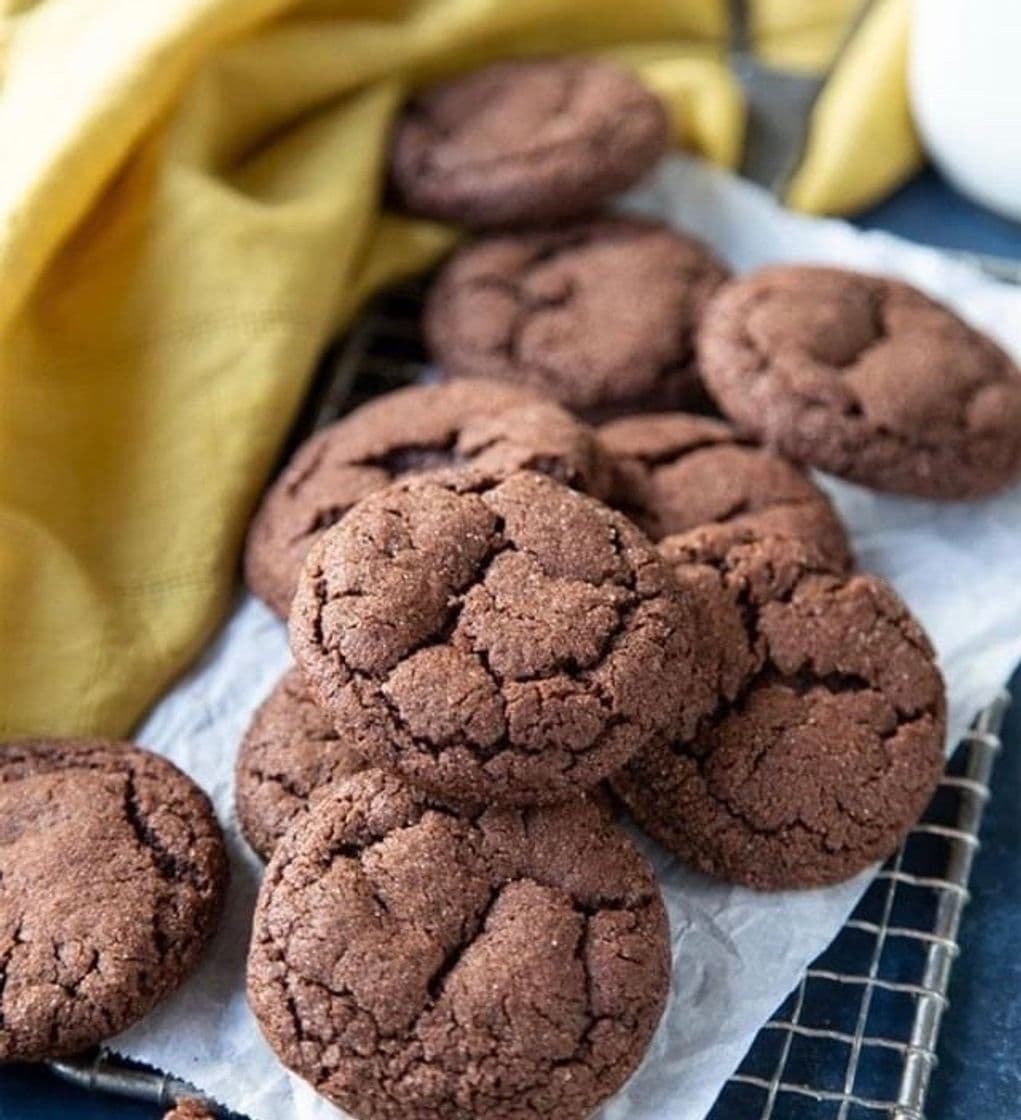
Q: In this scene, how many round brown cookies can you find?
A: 10